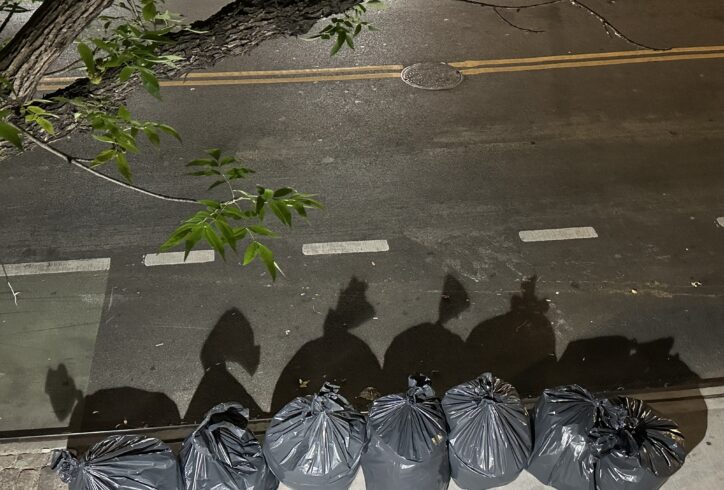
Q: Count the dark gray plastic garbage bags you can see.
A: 7